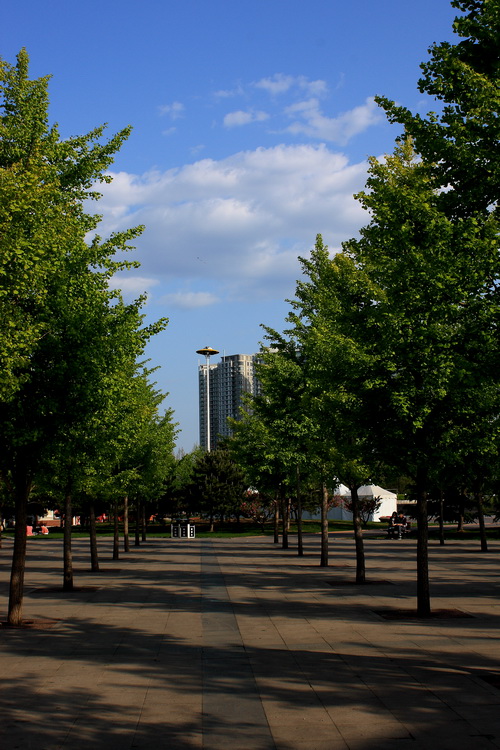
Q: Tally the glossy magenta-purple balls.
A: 0